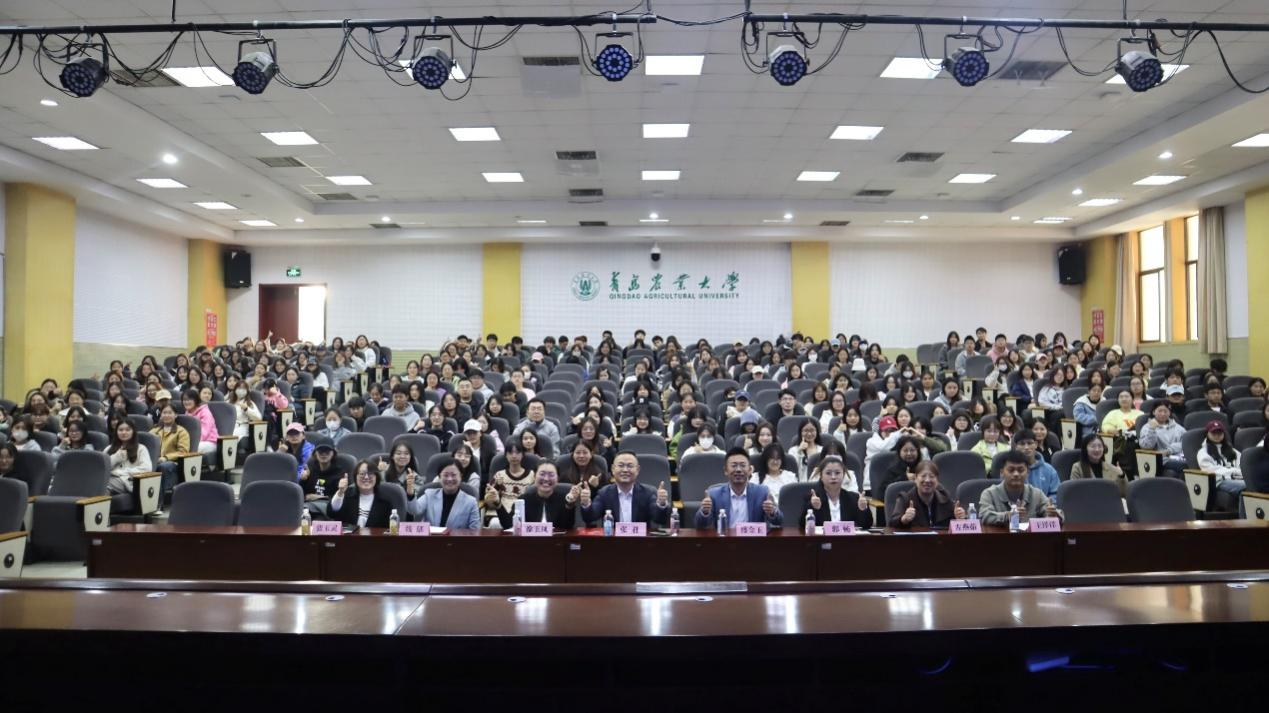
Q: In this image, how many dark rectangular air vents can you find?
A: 12